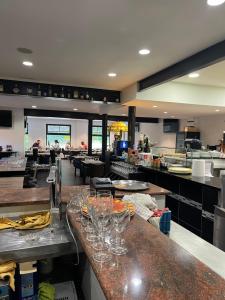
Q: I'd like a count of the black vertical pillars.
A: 3